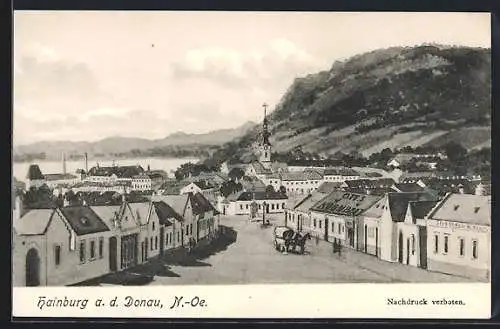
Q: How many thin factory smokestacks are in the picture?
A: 2